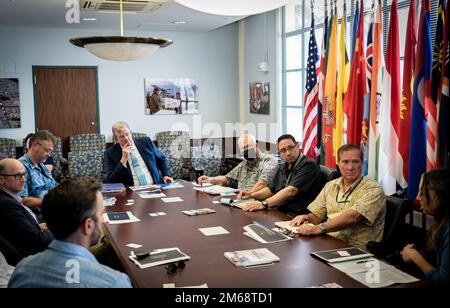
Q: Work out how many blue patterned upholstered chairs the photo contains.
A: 6